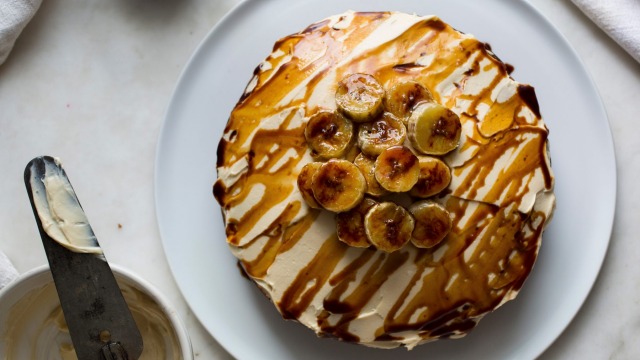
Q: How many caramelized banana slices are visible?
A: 13